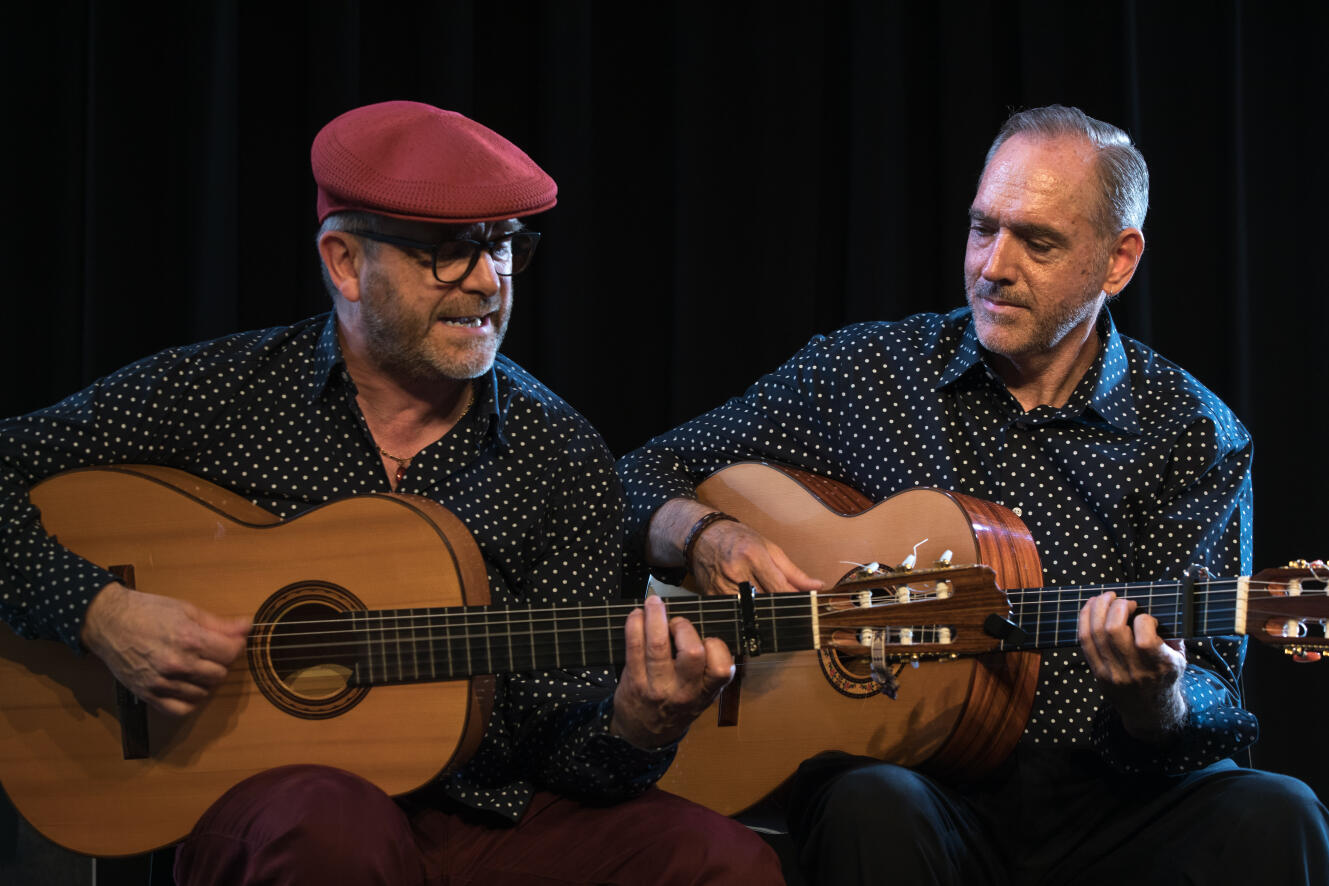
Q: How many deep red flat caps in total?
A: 1